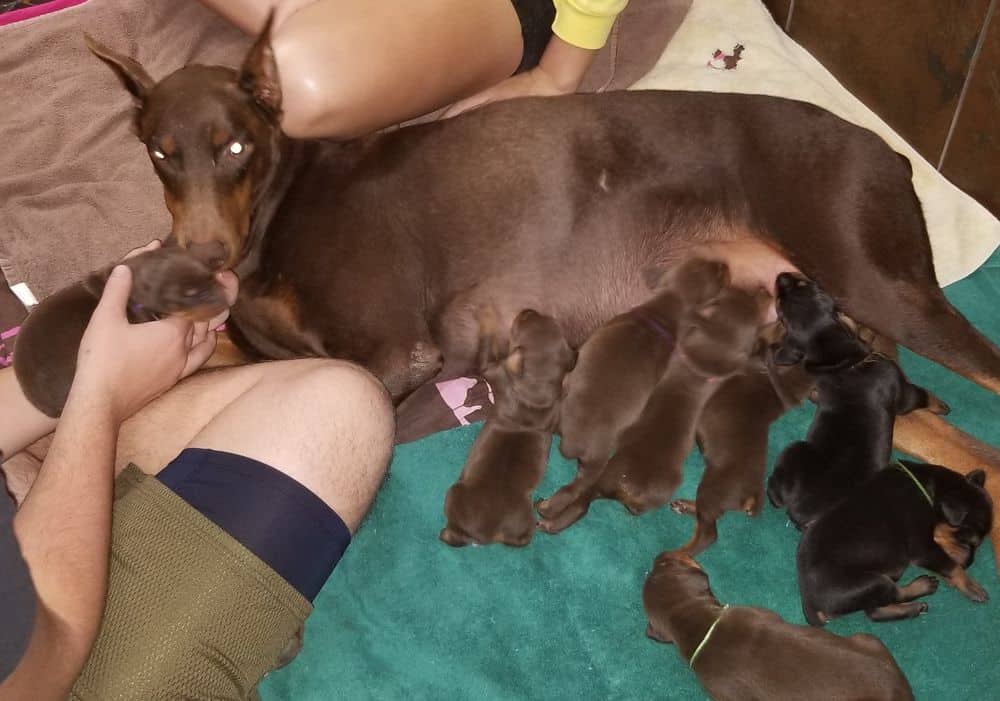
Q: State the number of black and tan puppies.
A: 2